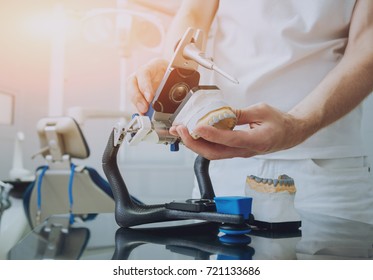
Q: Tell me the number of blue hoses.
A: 2